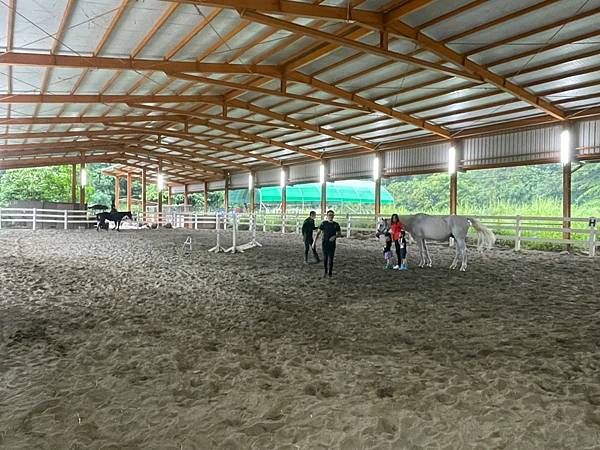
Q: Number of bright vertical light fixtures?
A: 8